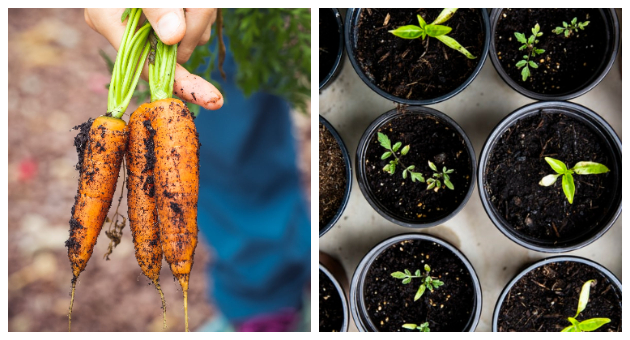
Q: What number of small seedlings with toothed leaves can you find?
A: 6